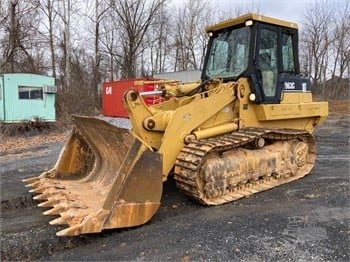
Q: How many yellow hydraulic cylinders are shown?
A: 2